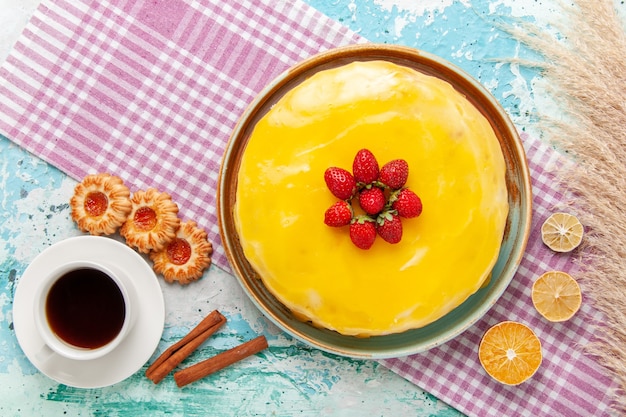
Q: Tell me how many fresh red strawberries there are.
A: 8